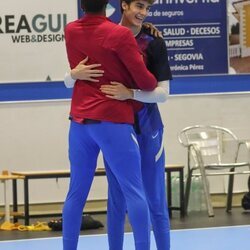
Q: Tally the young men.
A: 2